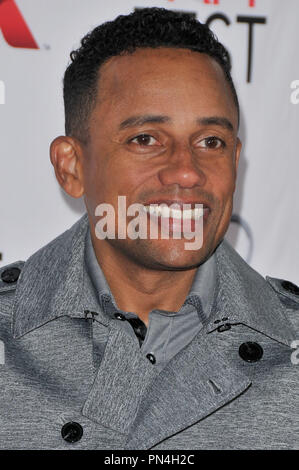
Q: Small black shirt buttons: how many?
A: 2